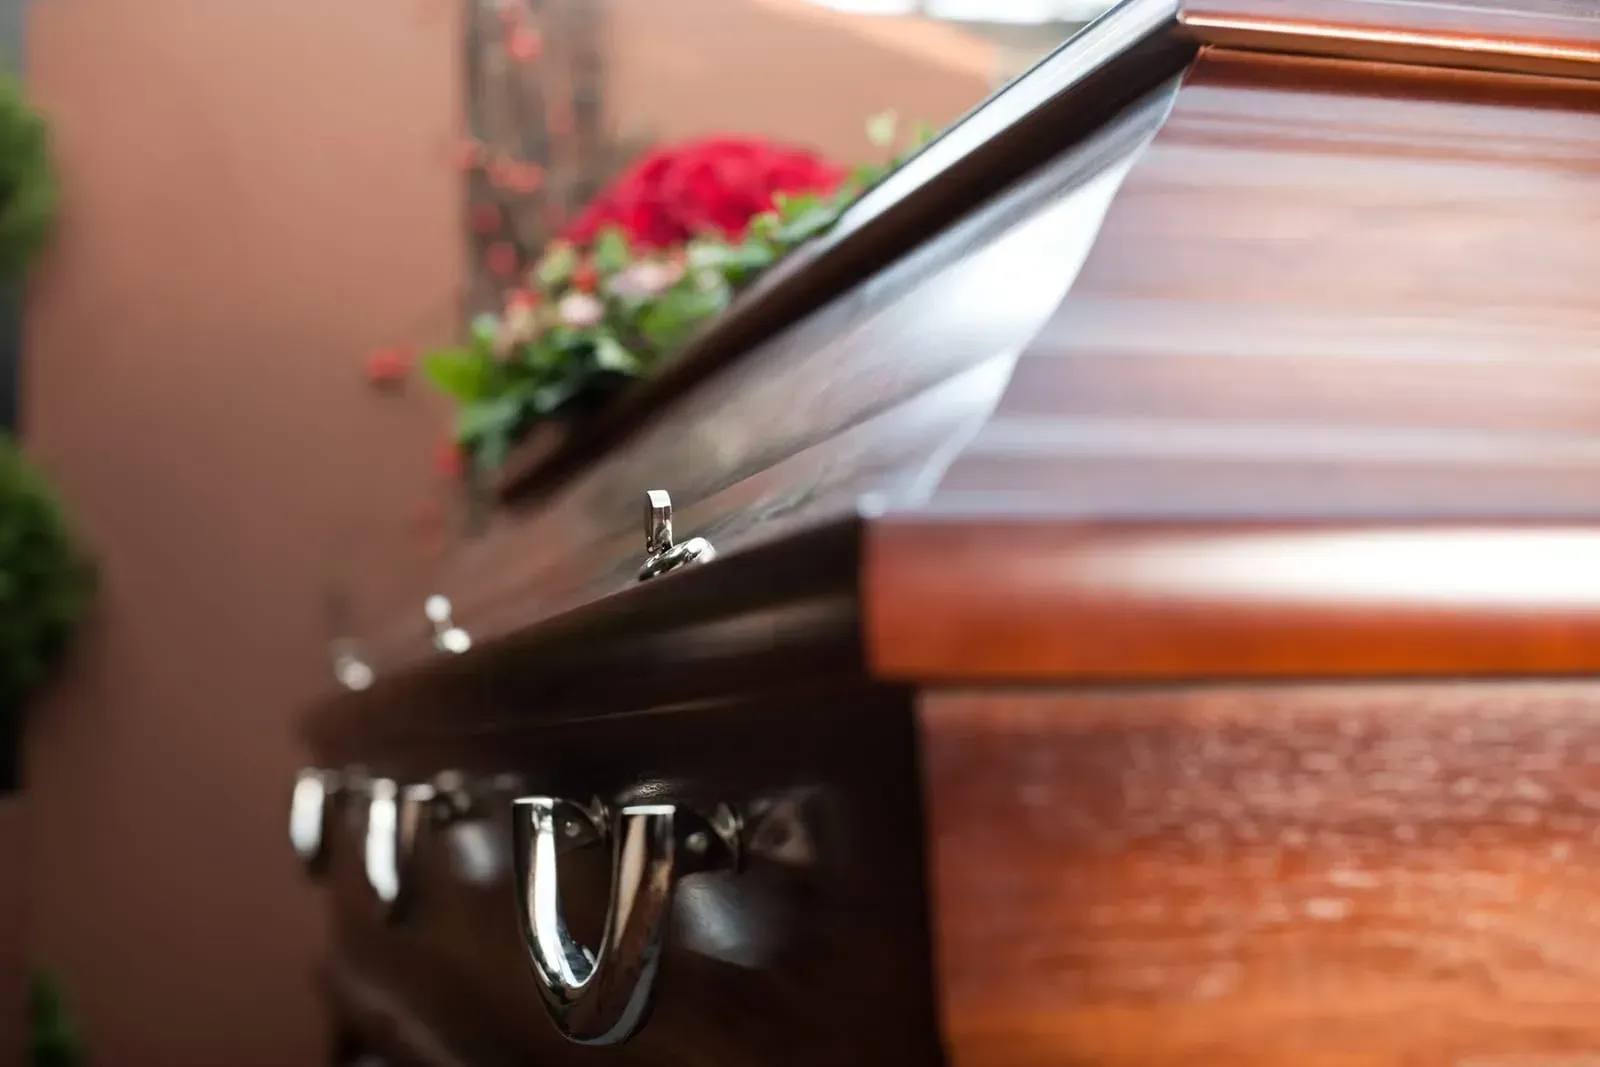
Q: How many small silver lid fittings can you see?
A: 3